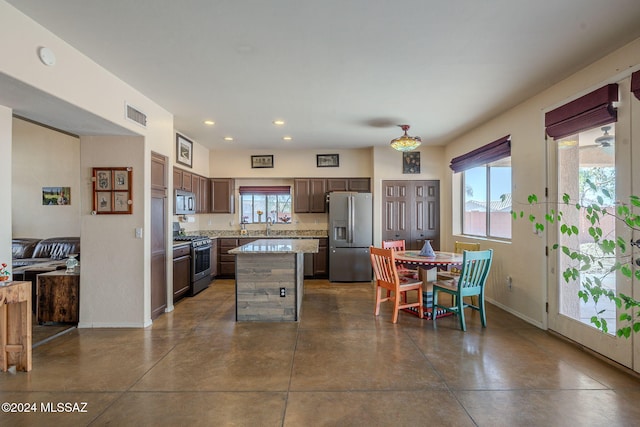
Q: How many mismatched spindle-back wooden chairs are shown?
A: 4